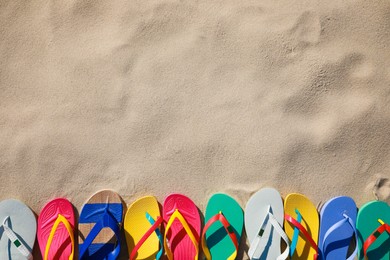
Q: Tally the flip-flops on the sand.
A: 10